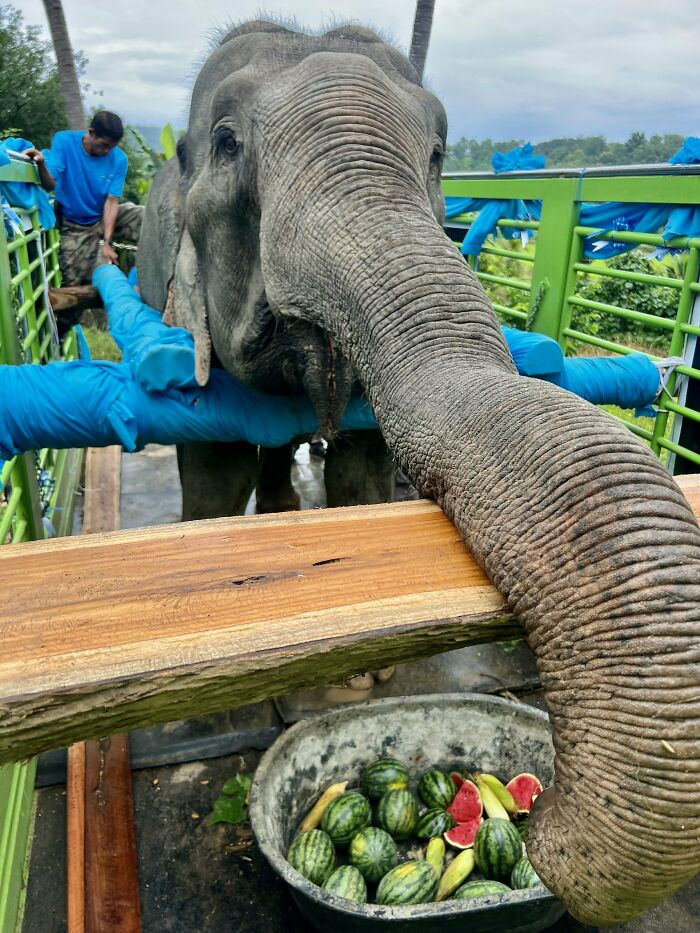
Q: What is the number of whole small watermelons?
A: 12